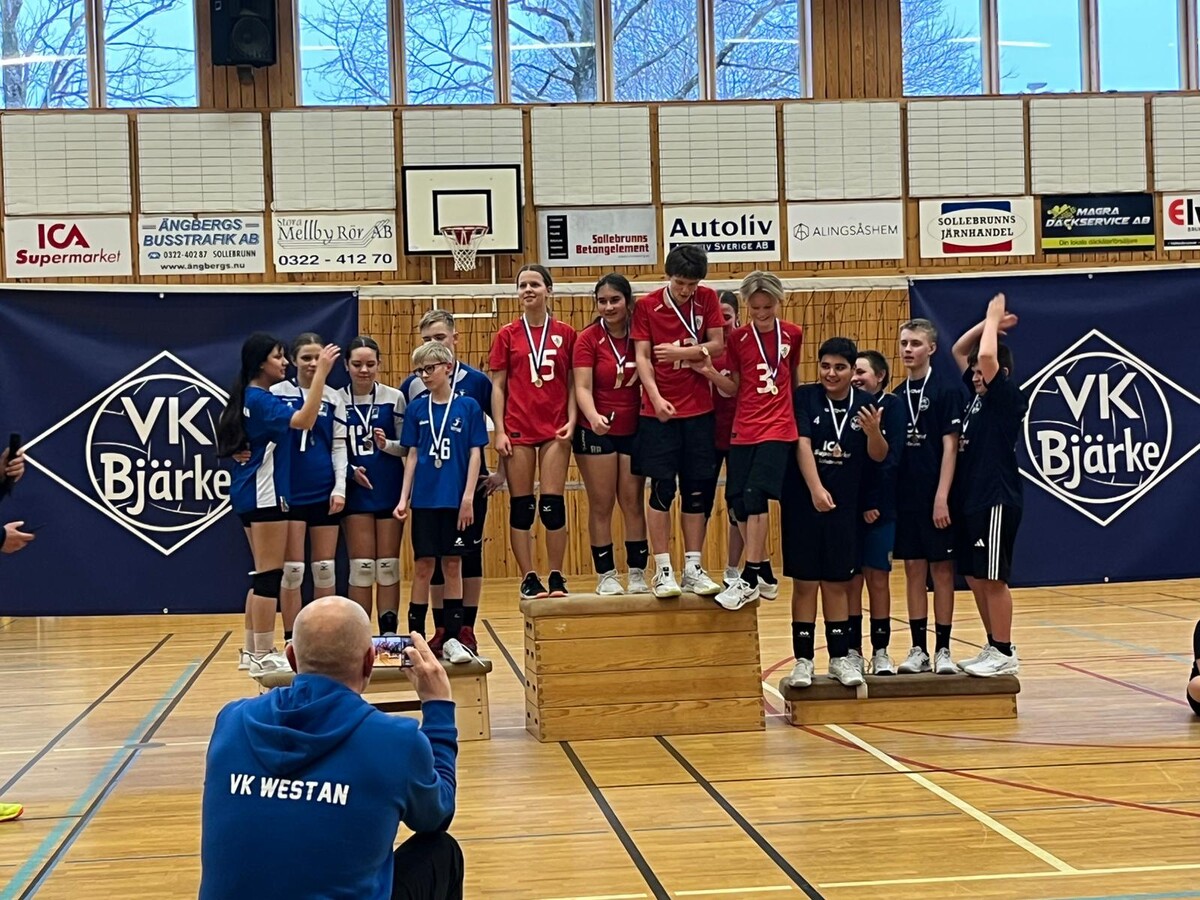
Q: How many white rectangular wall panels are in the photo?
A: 10